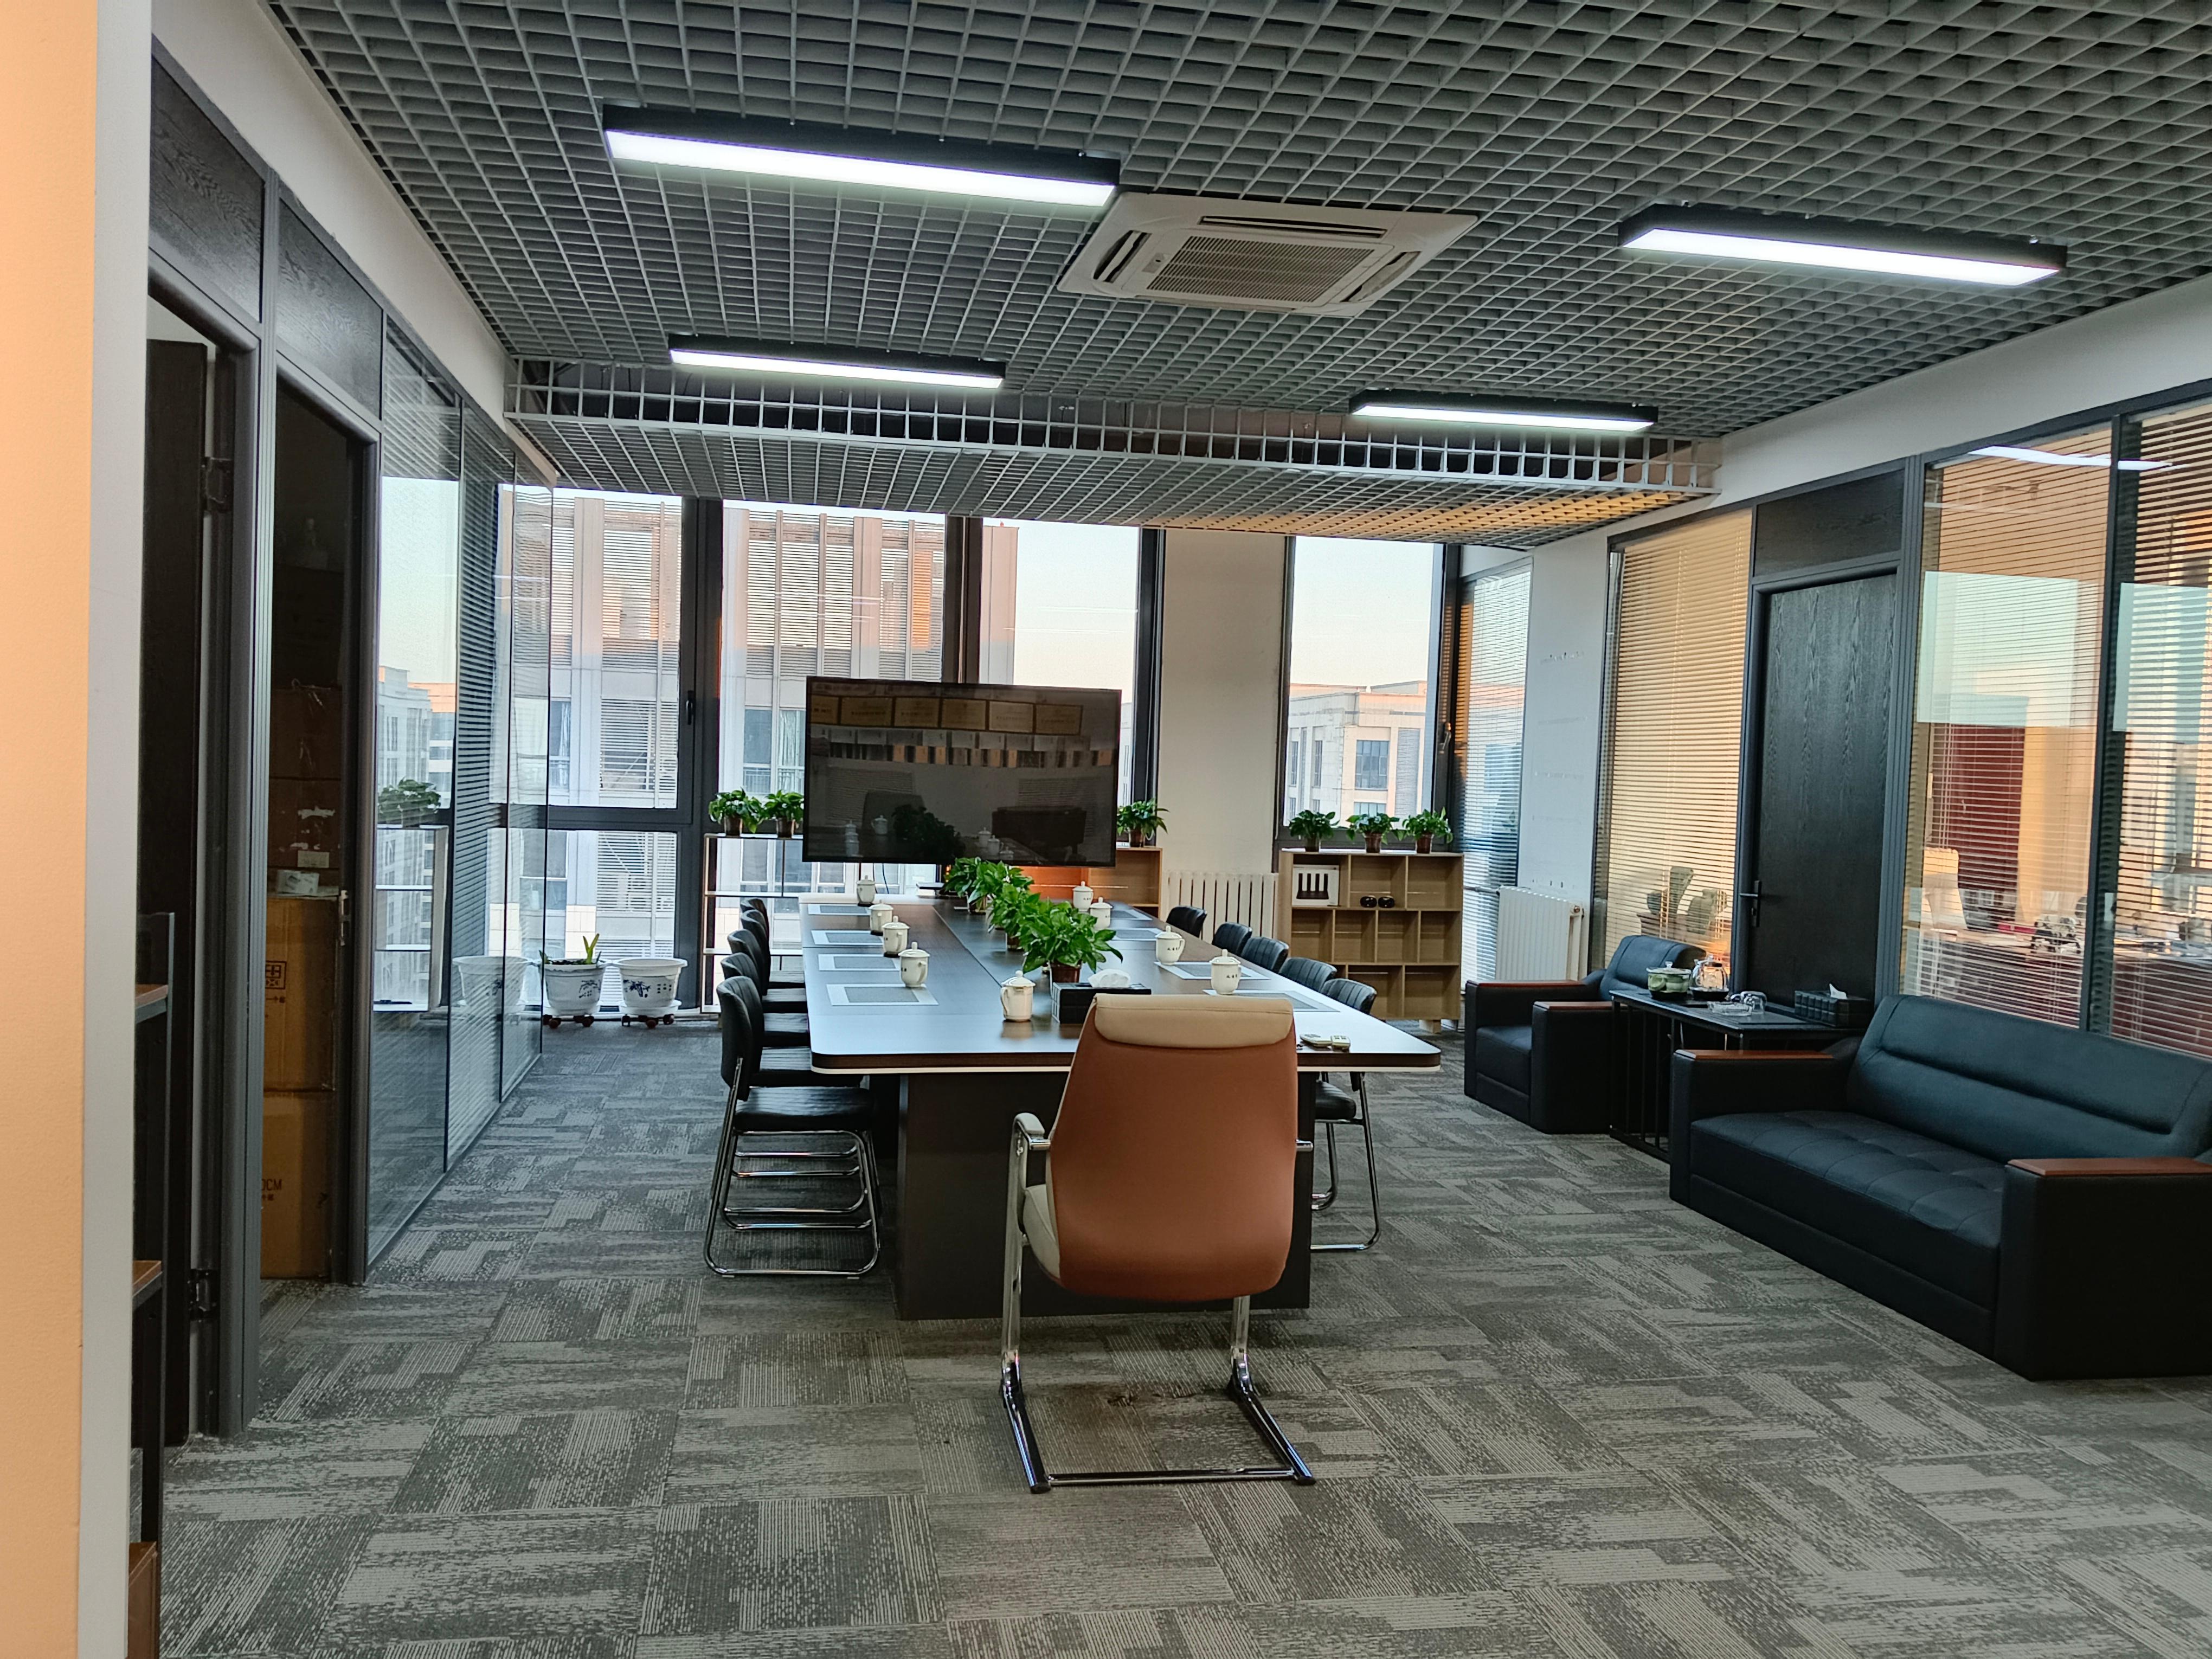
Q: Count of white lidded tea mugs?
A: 9